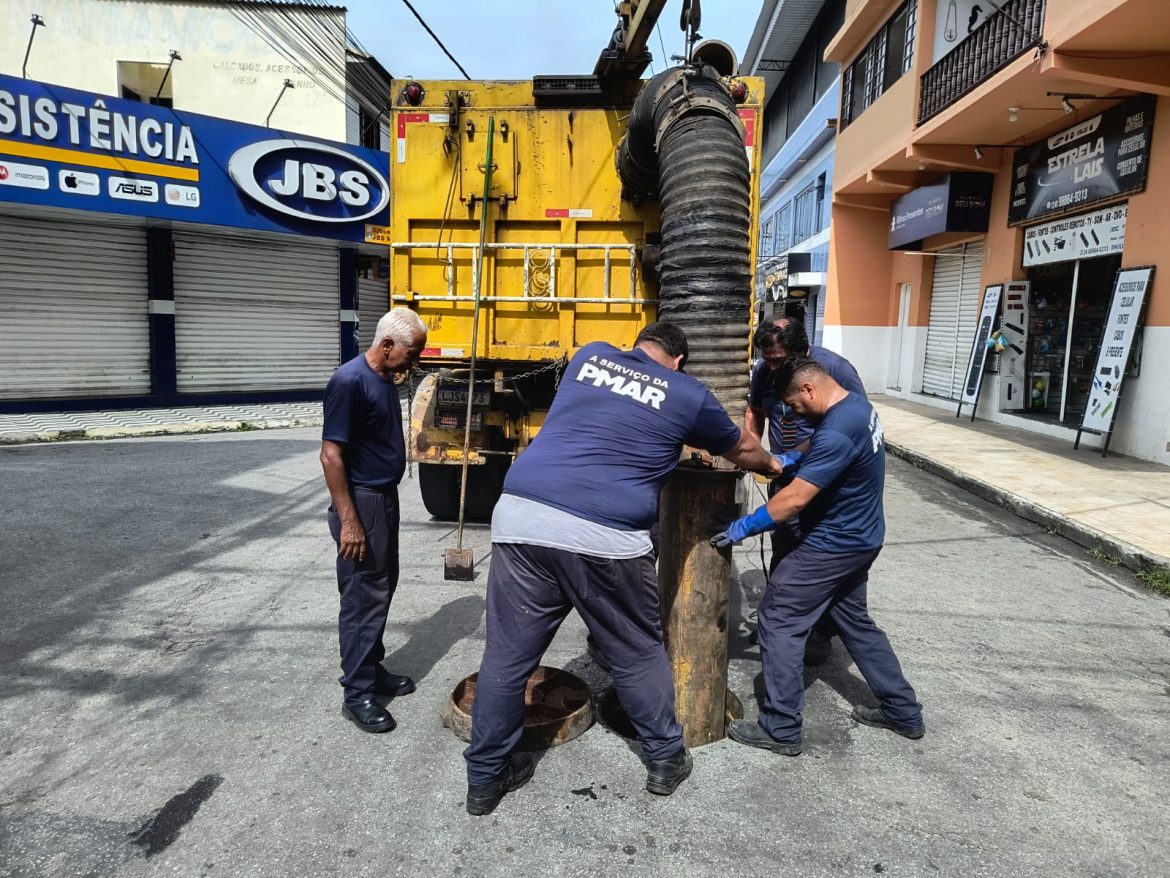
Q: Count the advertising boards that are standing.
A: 2